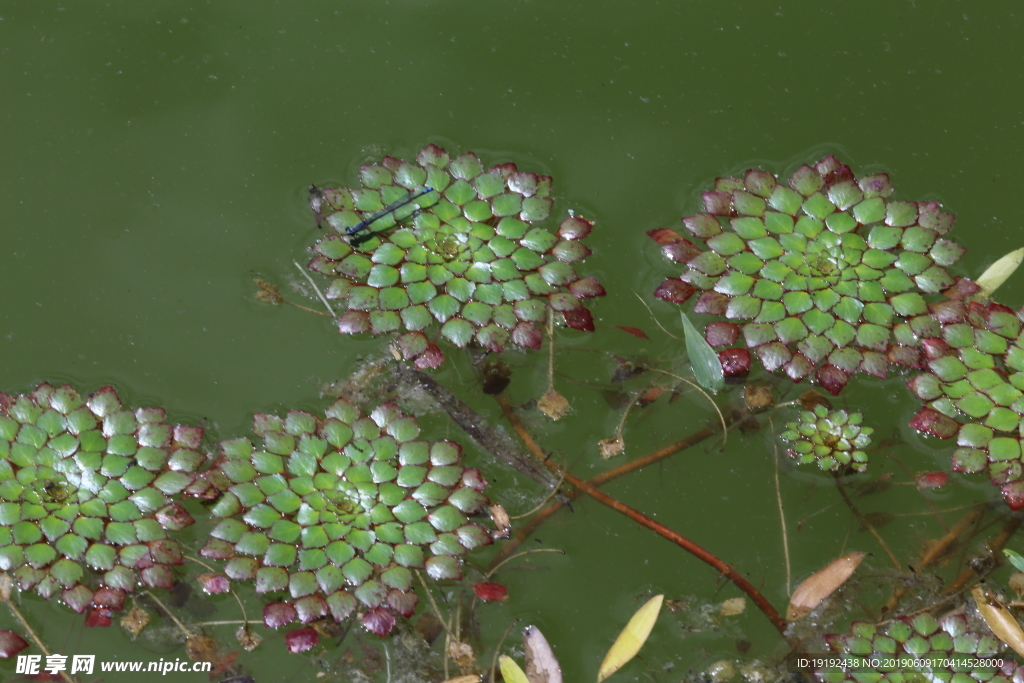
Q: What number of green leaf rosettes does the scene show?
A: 7